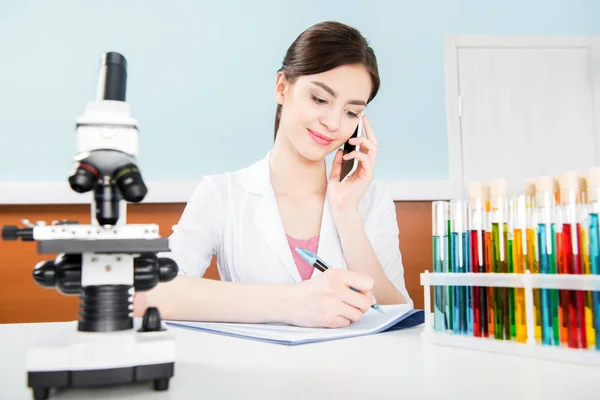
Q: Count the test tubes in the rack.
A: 15